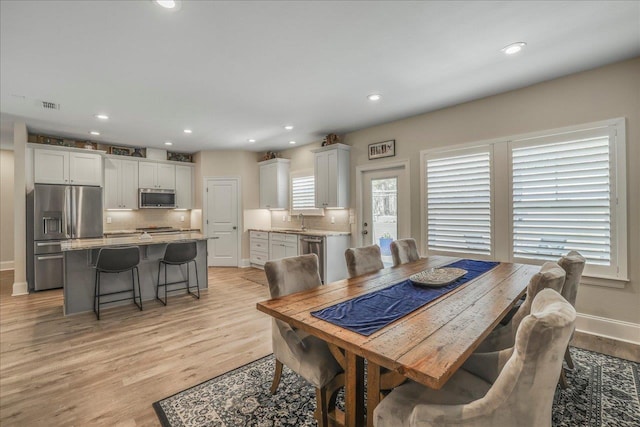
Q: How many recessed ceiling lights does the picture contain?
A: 10